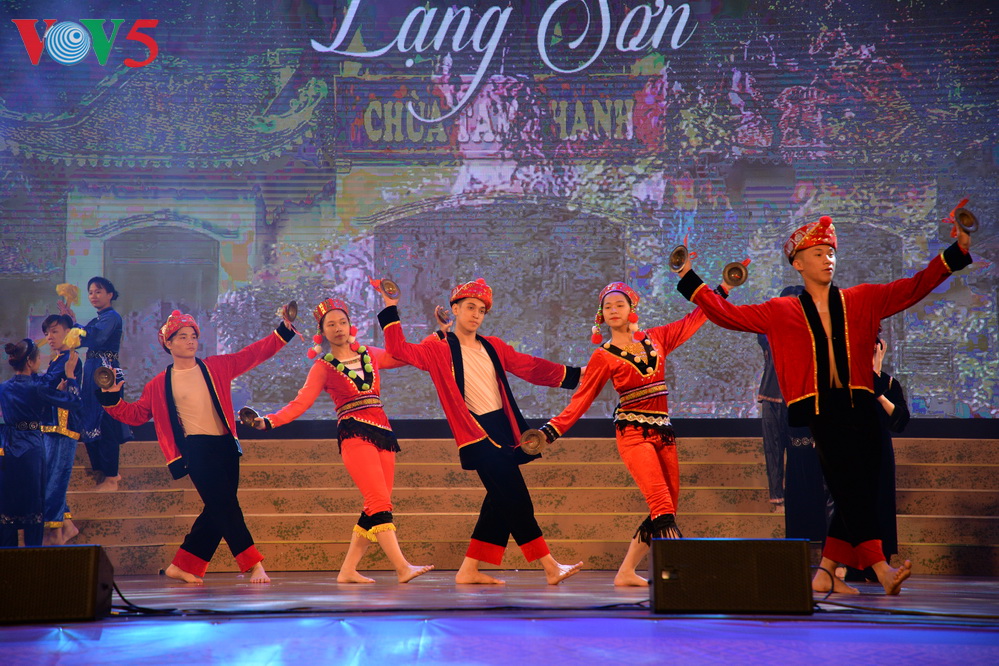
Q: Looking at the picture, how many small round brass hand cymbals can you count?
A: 9